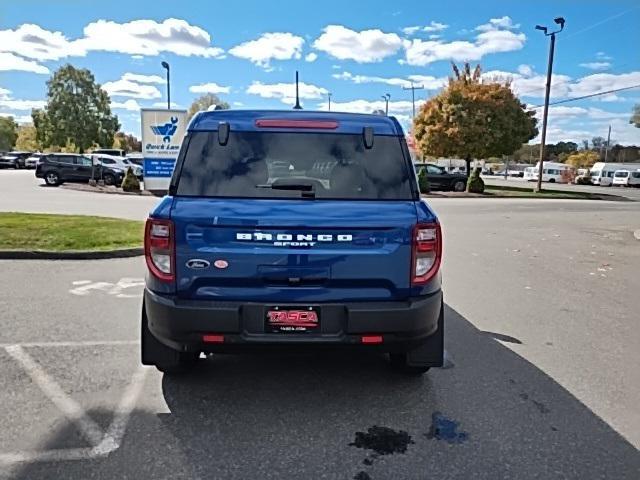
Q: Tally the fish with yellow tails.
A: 0